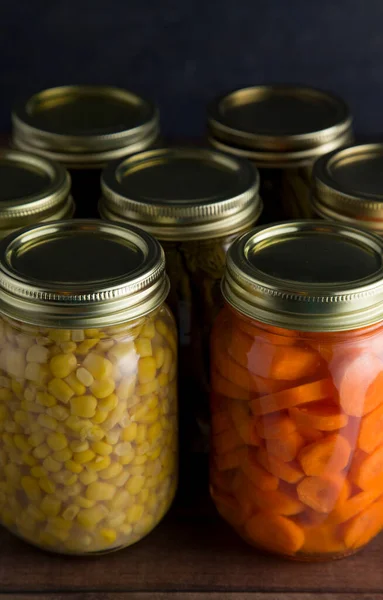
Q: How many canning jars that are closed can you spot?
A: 7